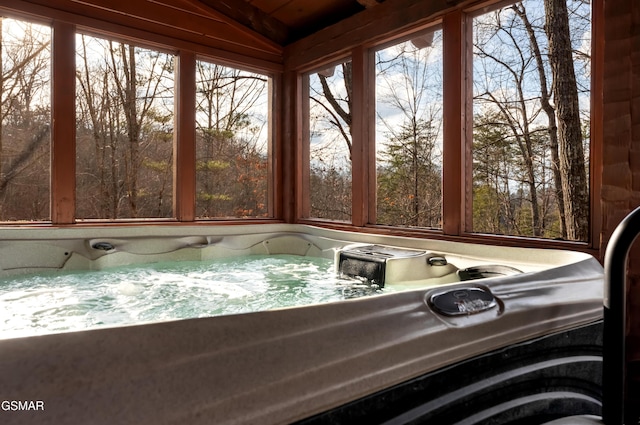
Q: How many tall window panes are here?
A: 6